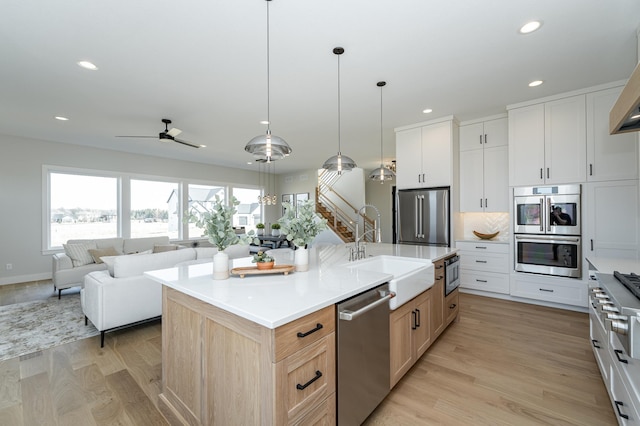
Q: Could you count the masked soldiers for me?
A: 0